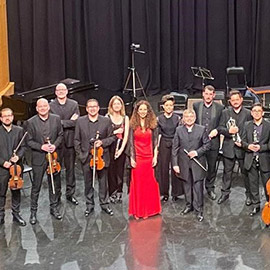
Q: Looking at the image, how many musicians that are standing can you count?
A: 11